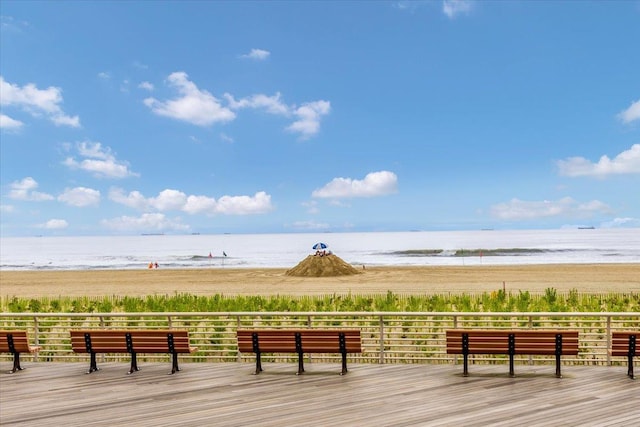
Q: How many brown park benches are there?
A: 5